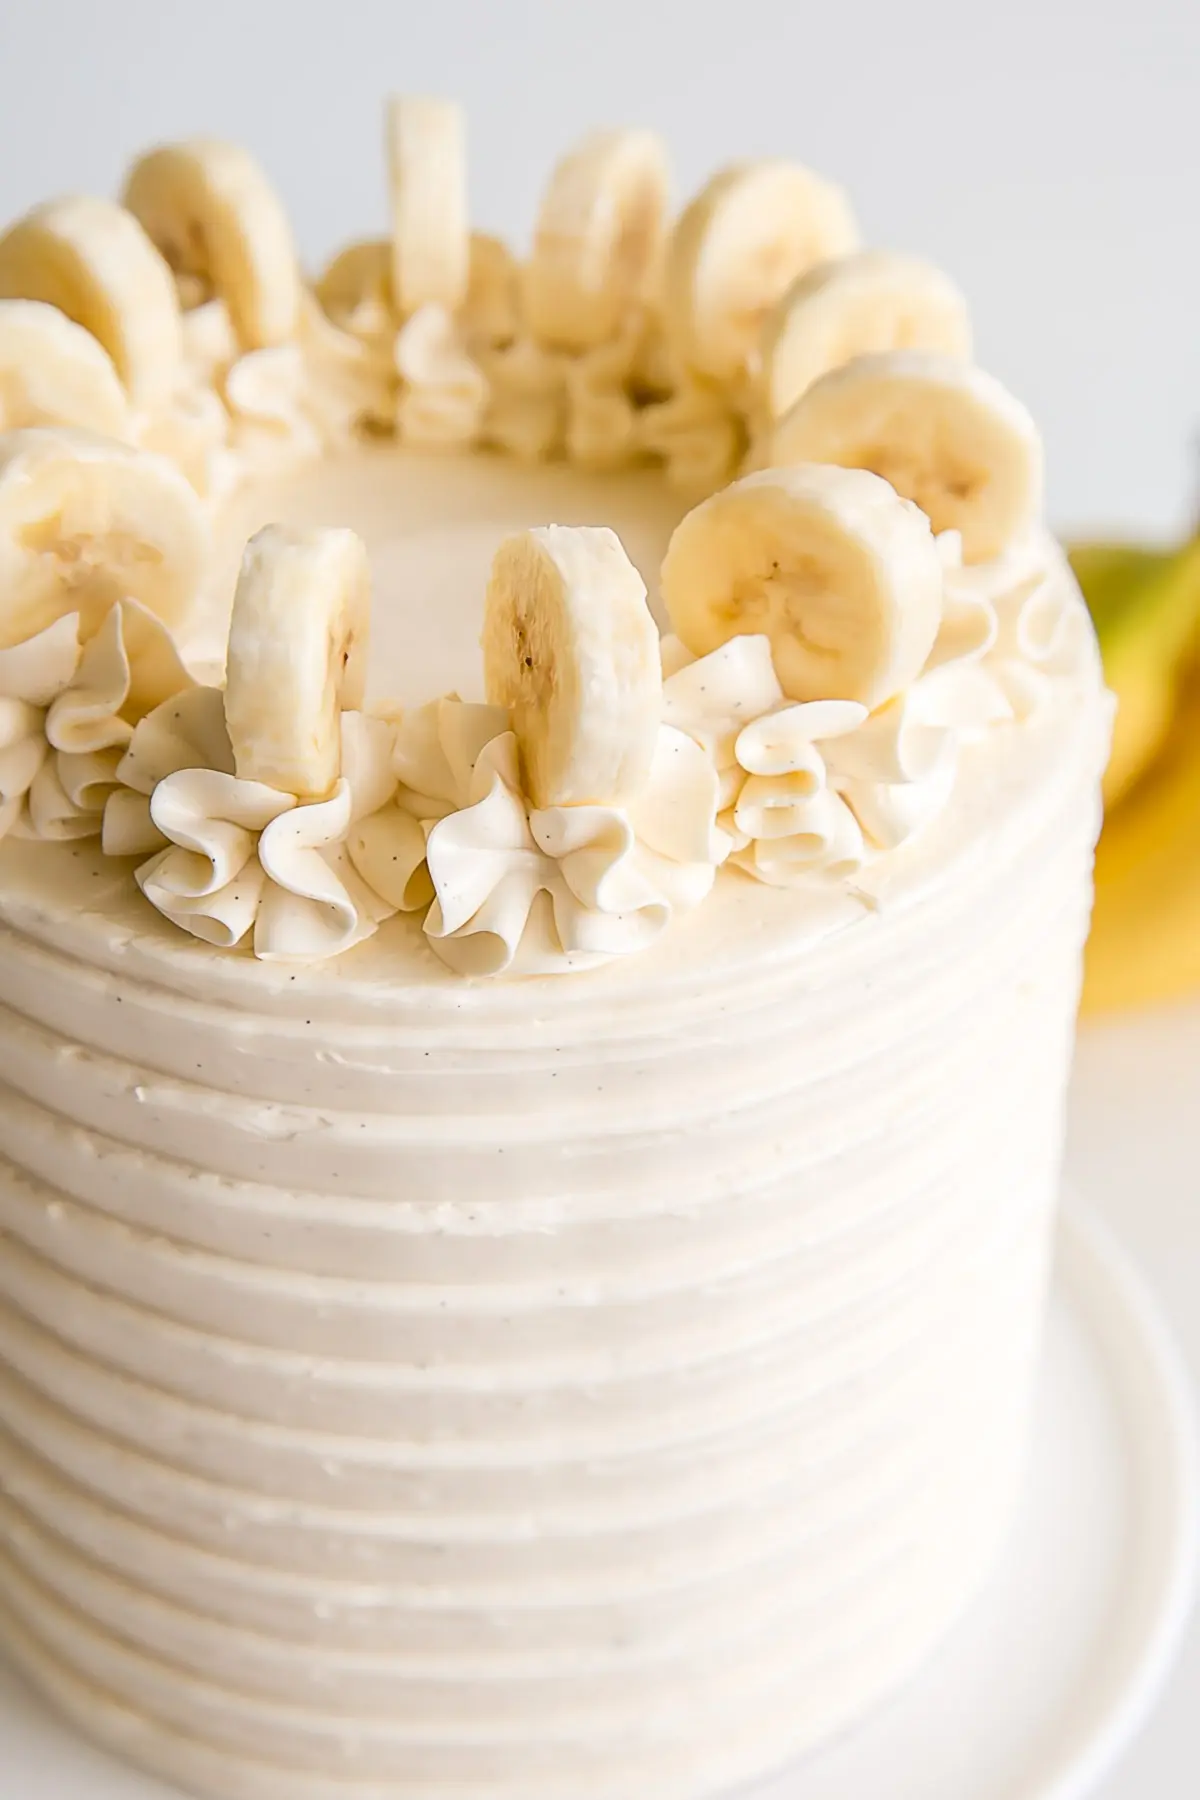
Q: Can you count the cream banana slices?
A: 12